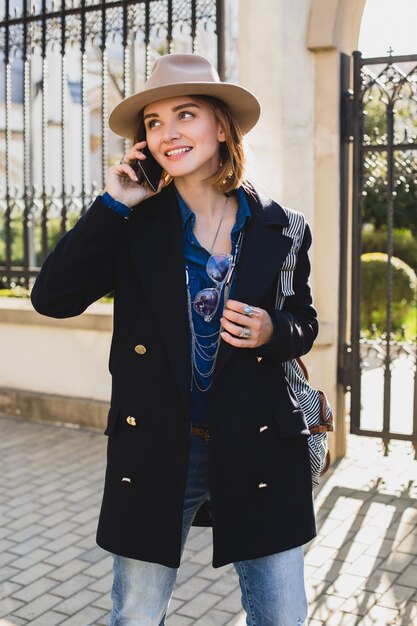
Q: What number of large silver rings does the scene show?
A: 2